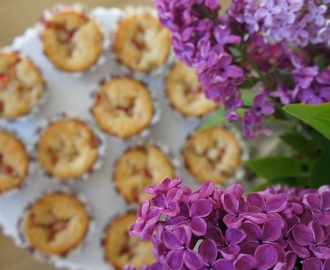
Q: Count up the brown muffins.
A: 11